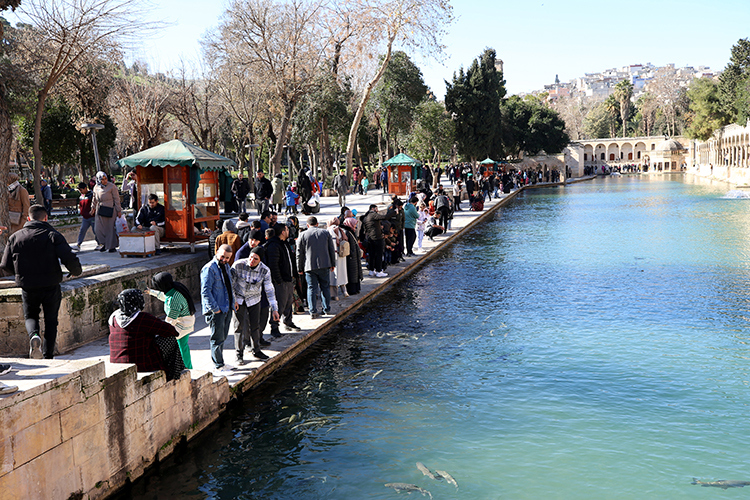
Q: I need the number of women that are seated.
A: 1